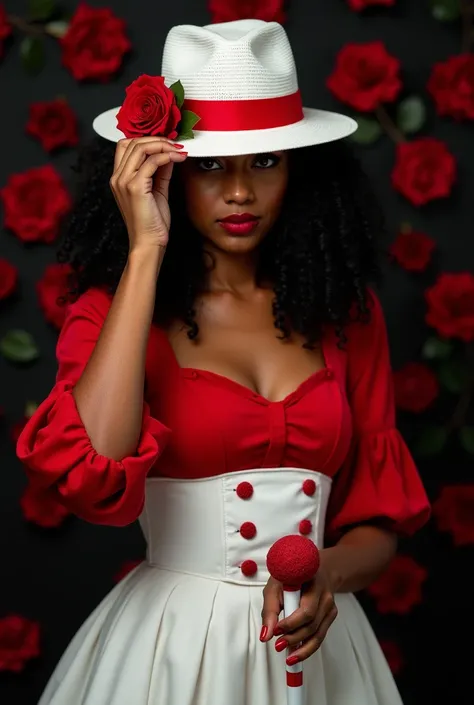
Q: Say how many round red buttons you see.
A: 5